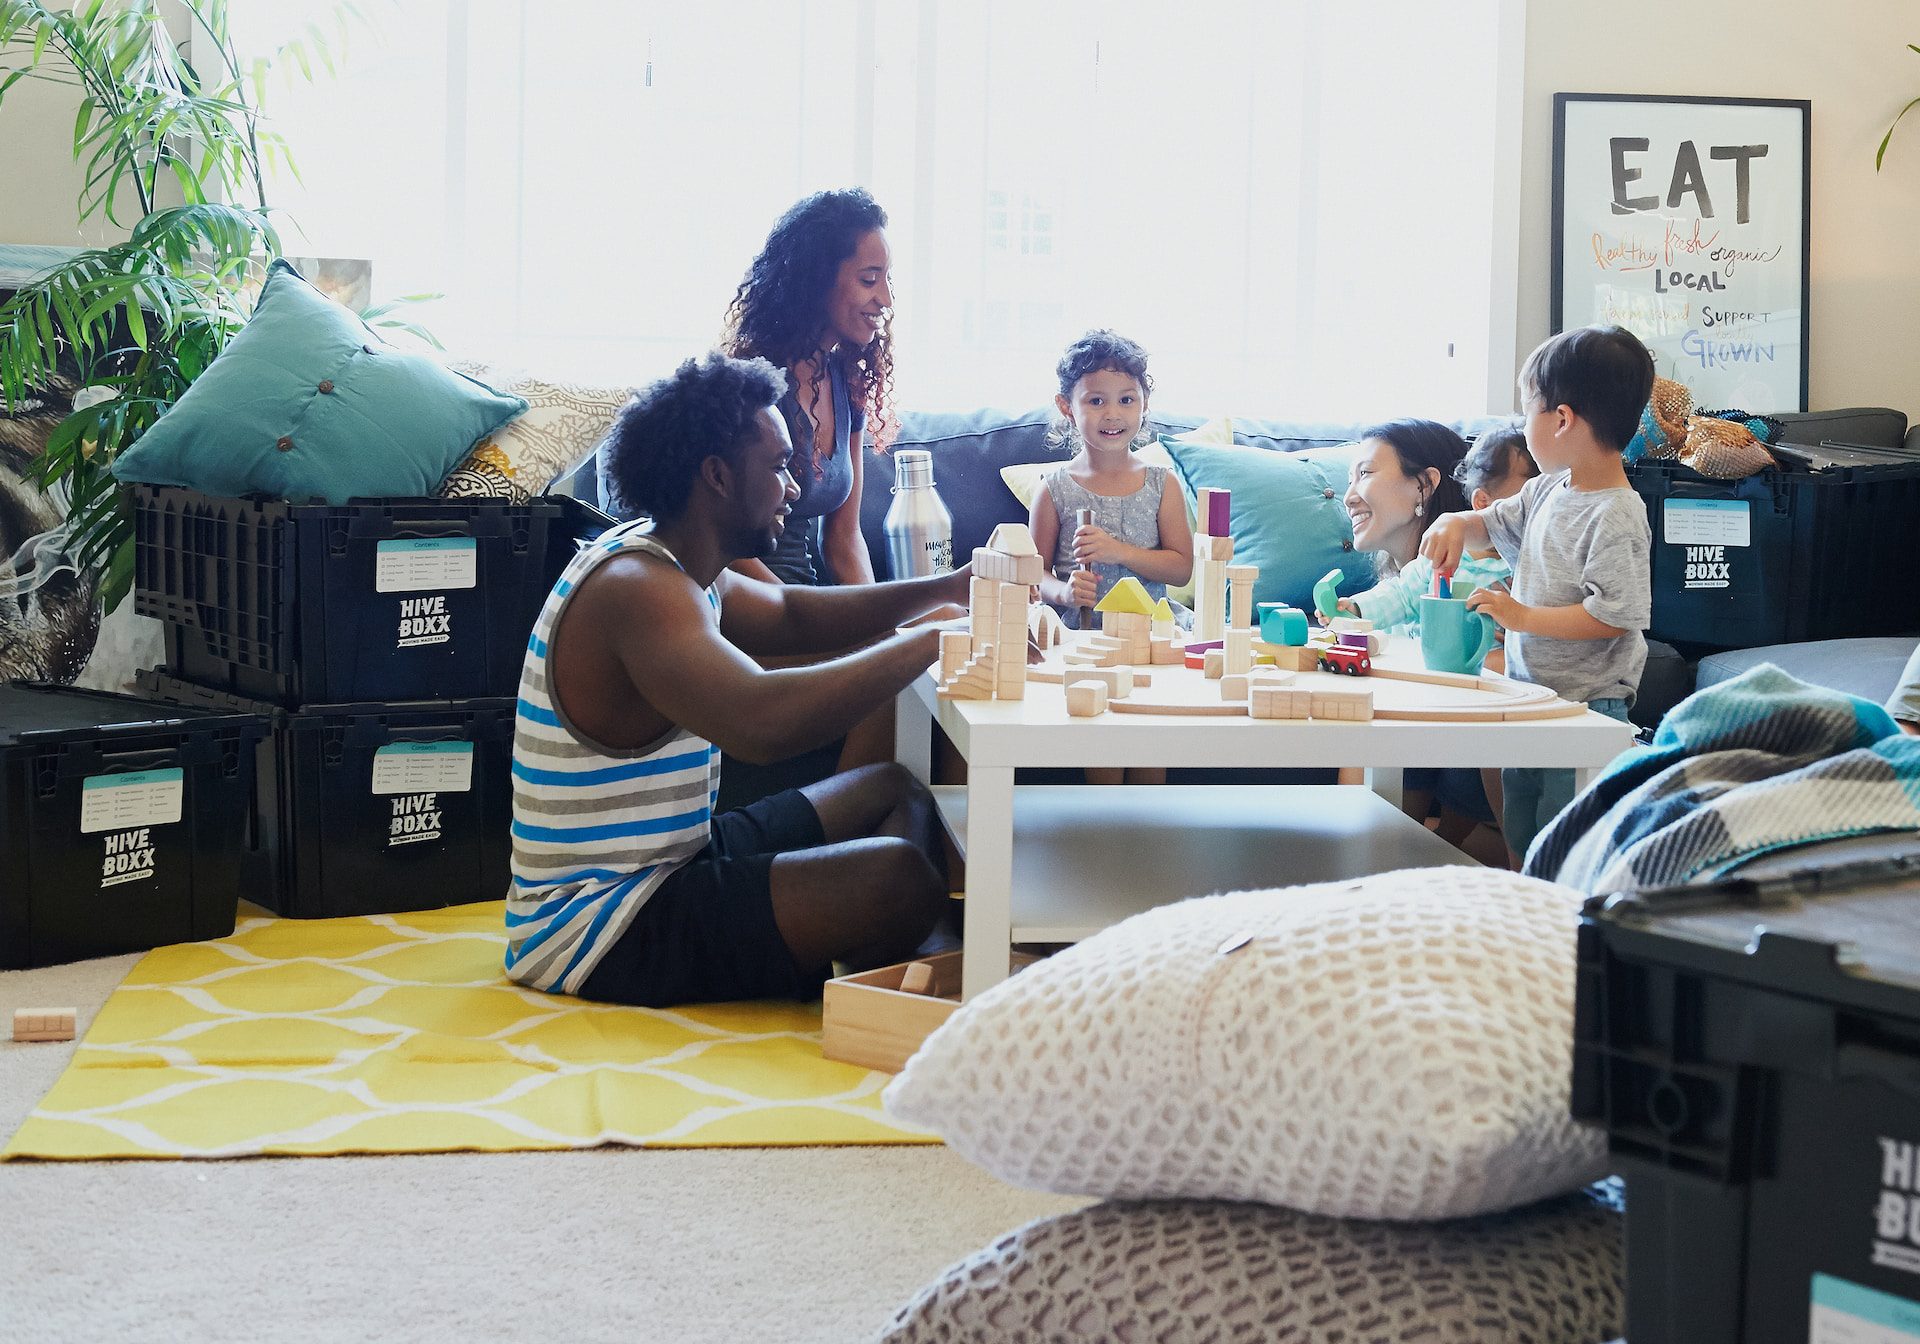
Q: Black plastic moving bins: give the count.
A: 5